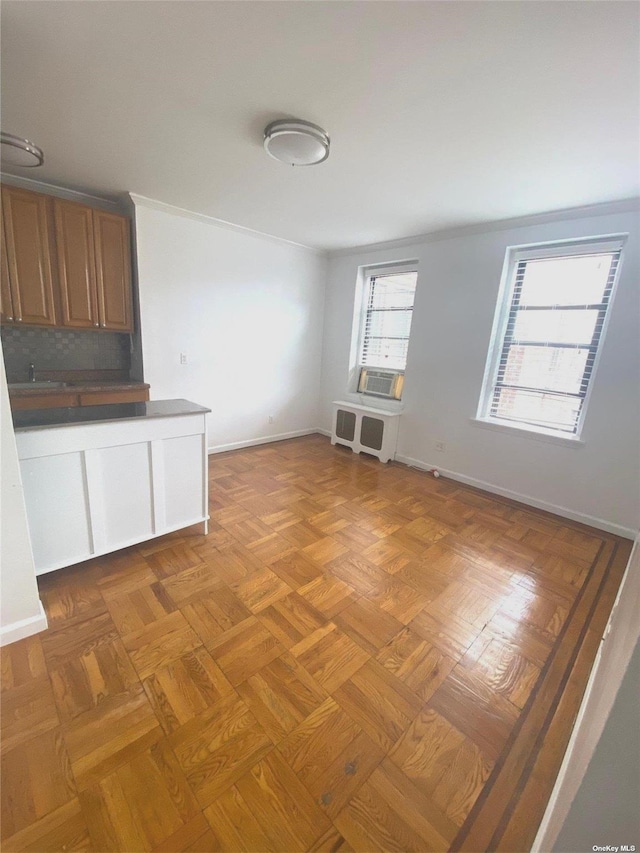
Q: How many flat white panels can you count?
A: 3